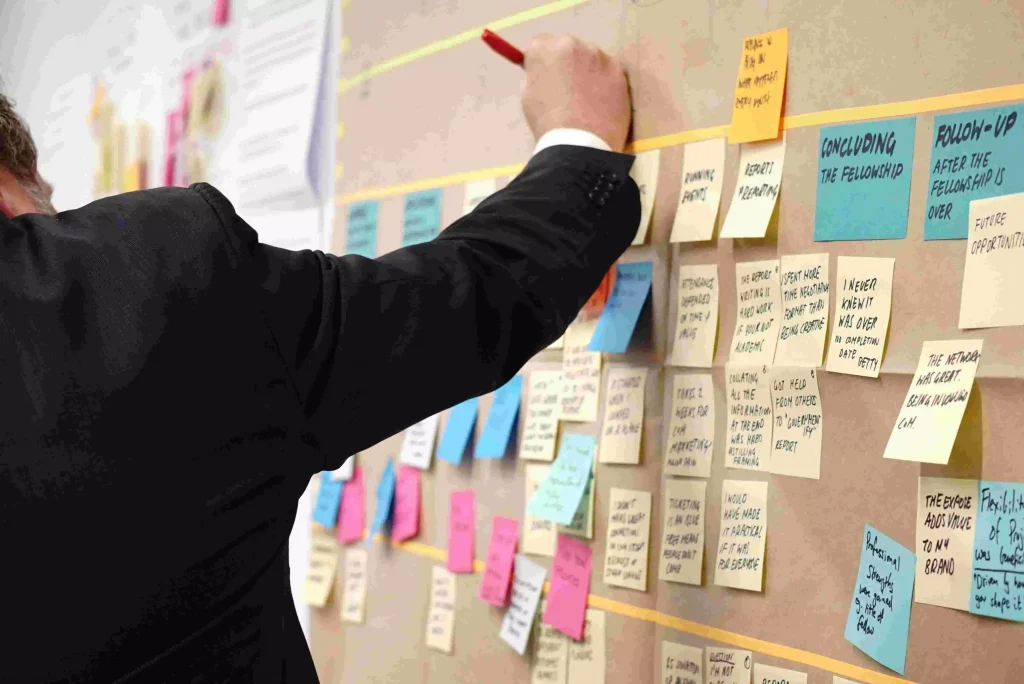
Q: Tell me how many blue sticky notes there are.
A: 12